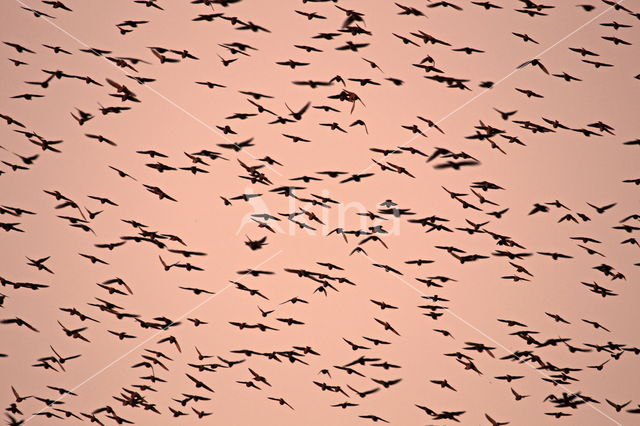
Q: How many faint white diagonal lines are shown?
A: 4